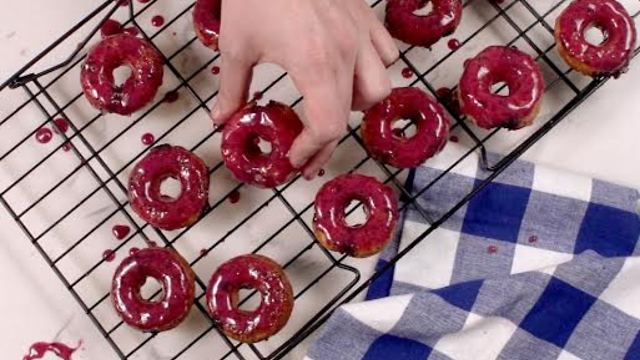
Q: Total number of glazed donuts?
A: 11